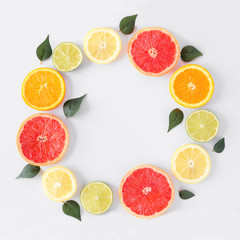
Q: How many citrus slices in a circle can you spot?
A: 11